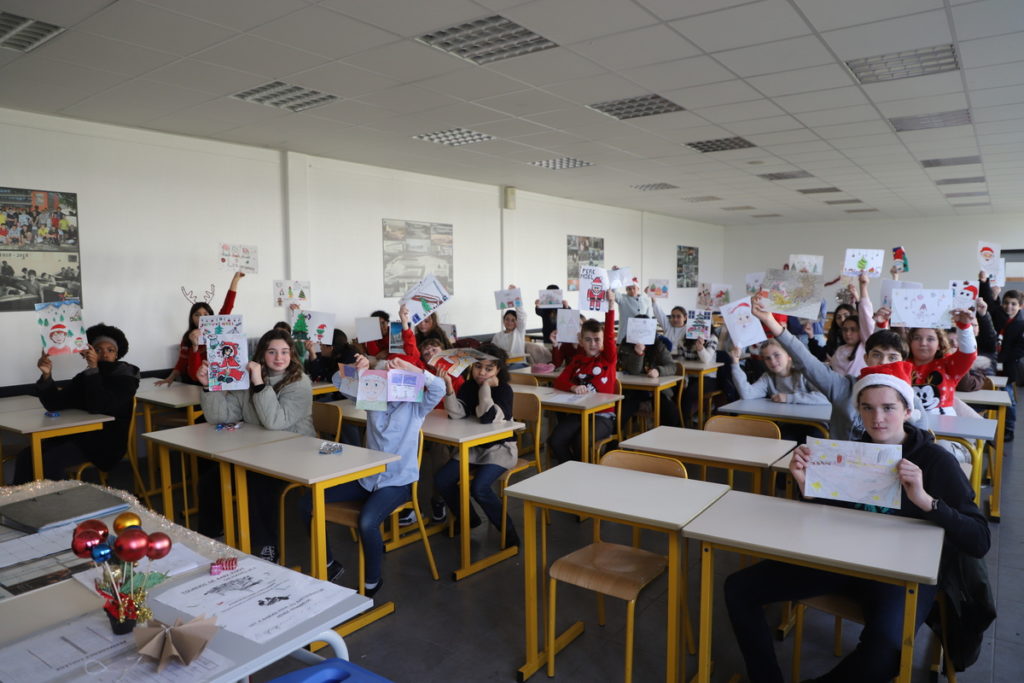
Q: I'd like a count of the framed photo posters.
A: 4